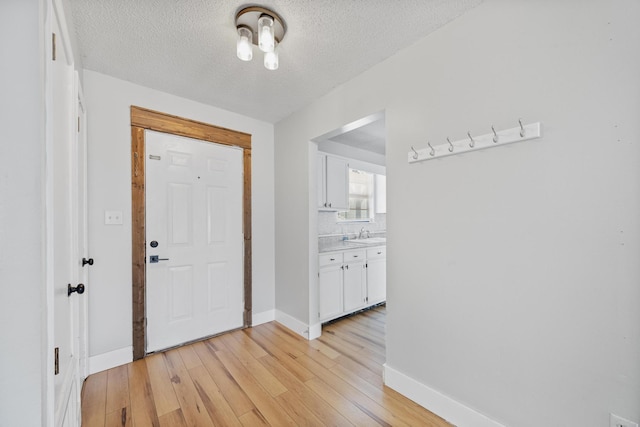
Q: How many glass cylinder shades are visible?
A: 3